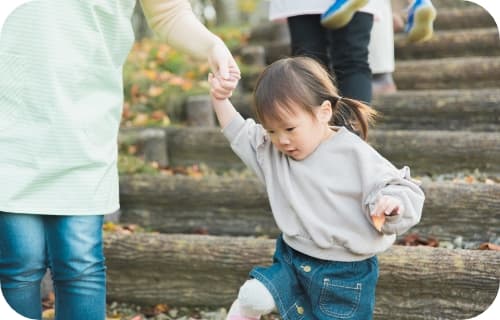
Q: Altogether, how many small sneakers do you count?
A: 2